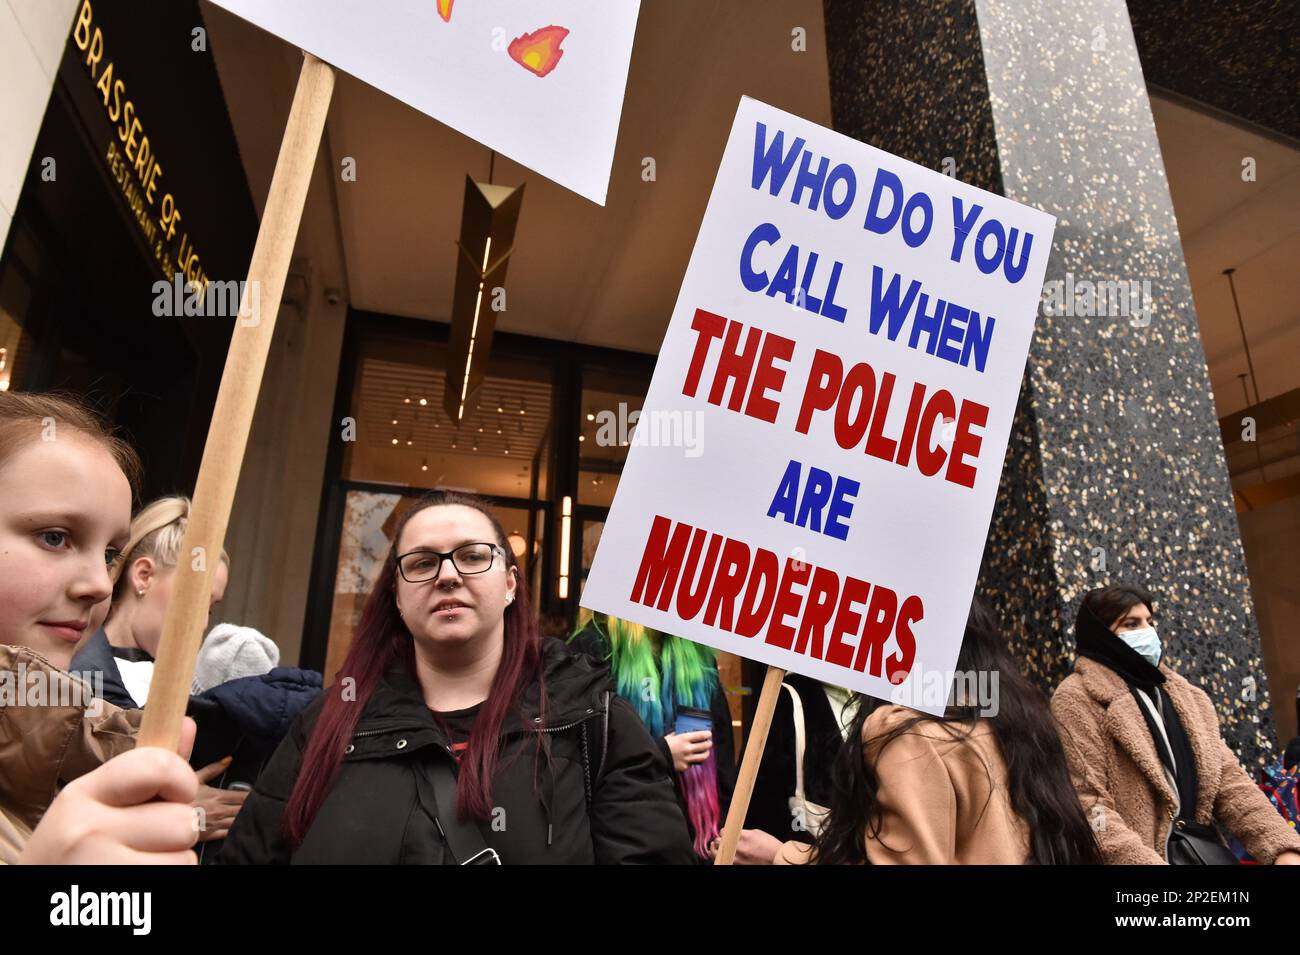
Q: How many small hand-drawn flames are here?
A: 2